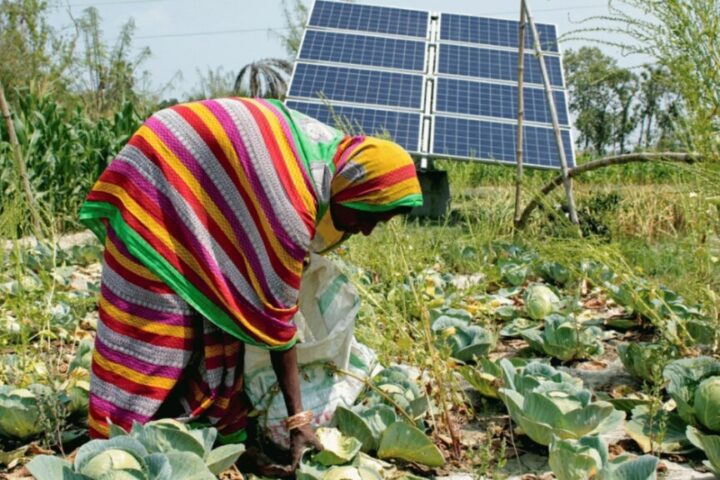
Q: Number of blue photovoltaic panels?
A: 8